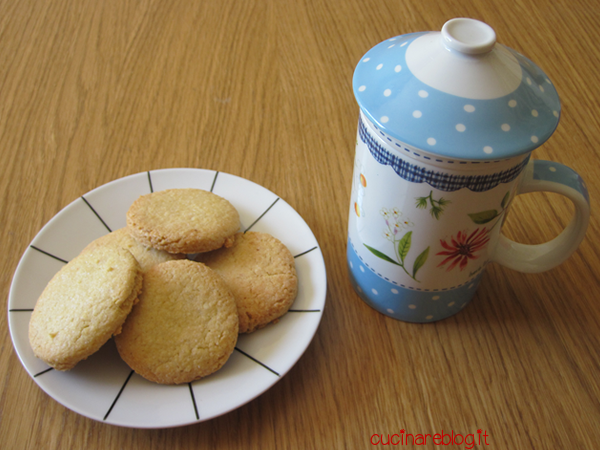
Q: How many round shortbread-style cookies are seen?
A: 5